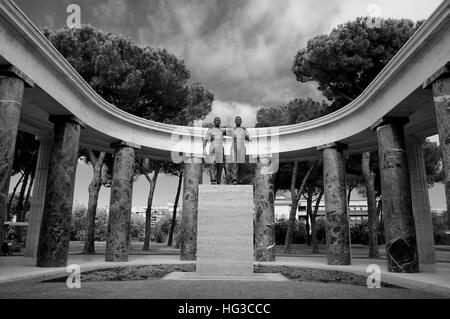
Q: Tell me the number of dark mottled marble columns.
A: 8